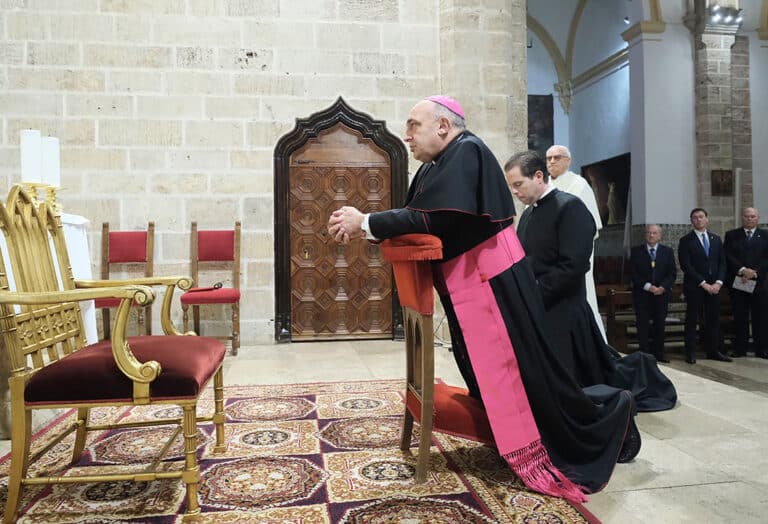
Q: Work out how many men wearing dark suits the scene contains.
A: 3